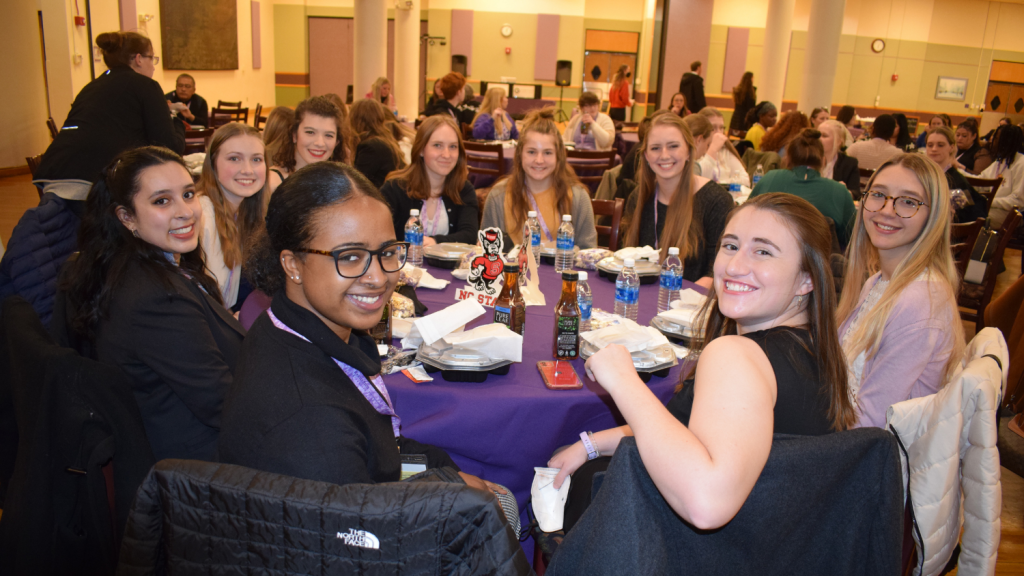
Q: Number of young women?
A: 9